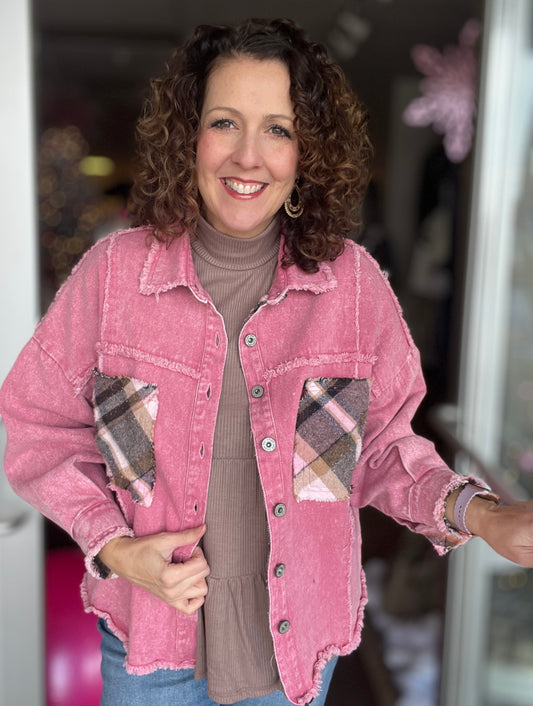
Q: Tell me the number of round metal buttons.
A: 6